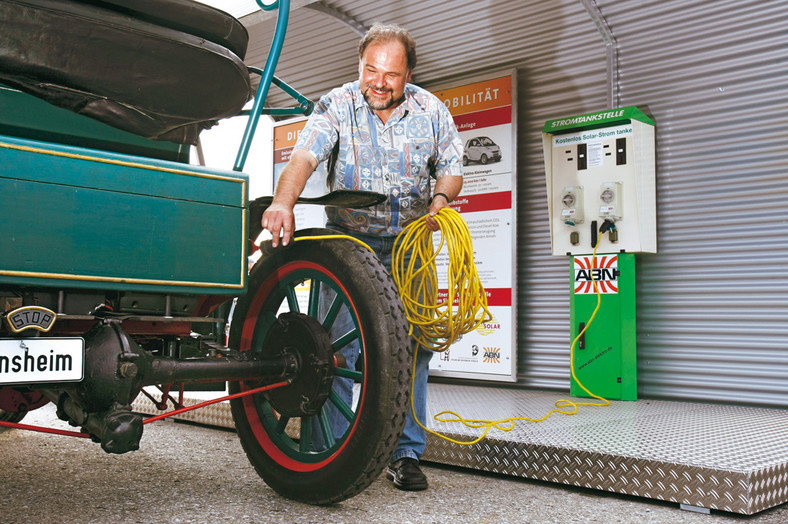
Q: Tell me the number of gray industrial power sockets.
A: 2